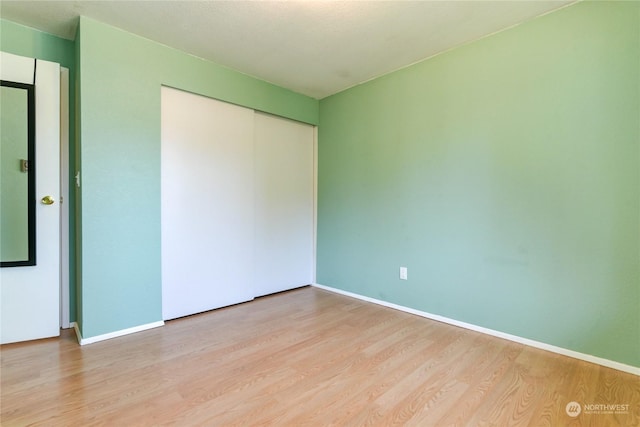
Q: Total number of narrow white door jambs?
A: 2